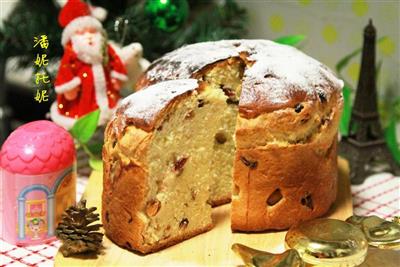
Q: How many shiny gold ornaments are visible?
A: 3